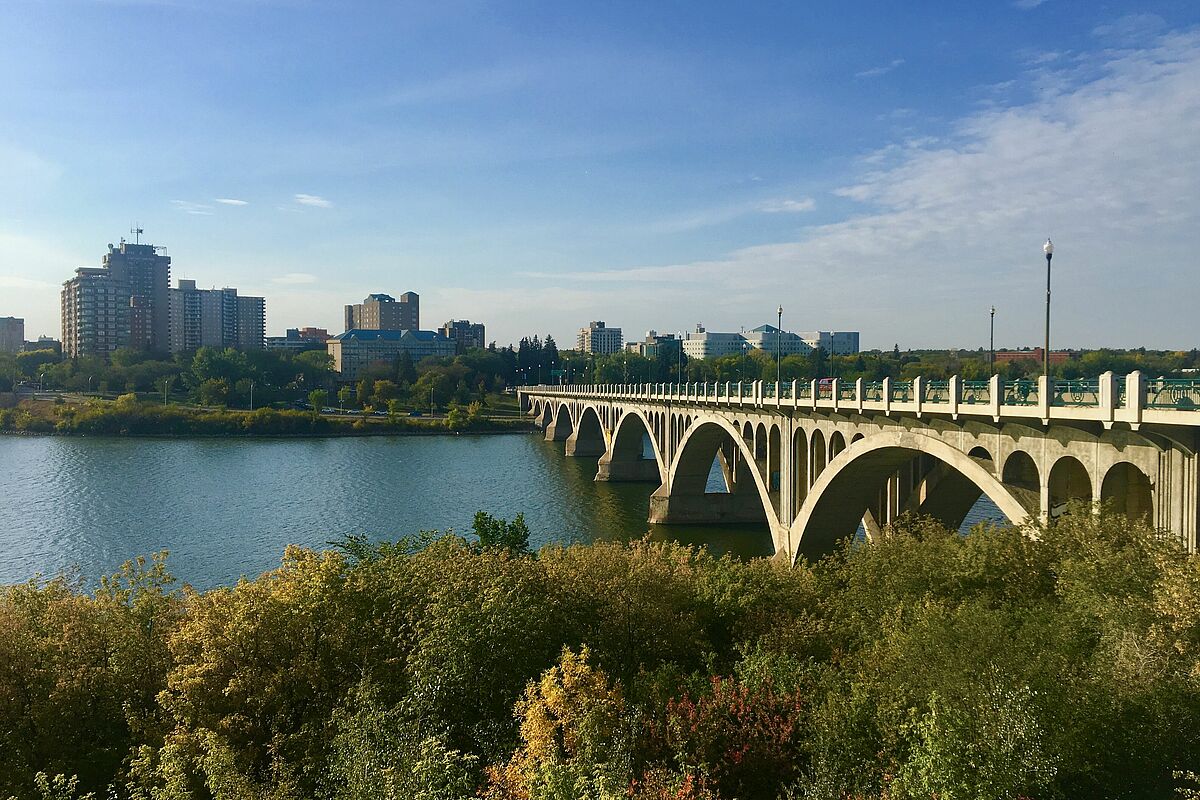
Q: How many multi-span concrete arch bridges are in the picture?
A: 1